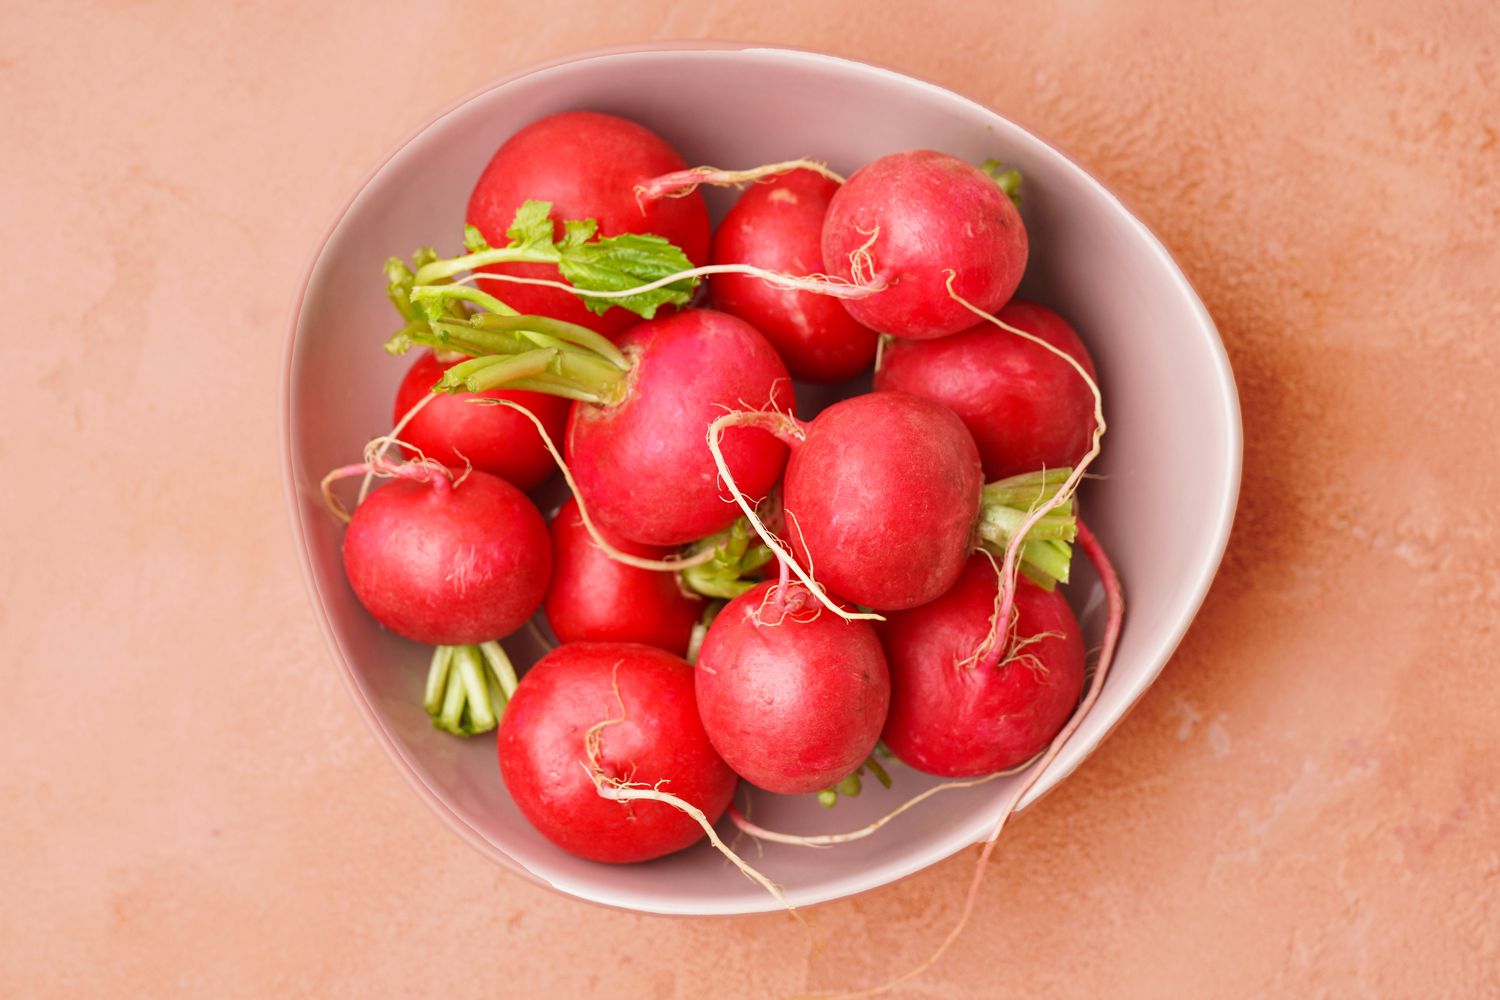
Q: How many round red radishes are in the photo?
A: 12